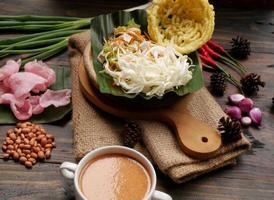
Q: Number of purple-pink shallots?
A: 5